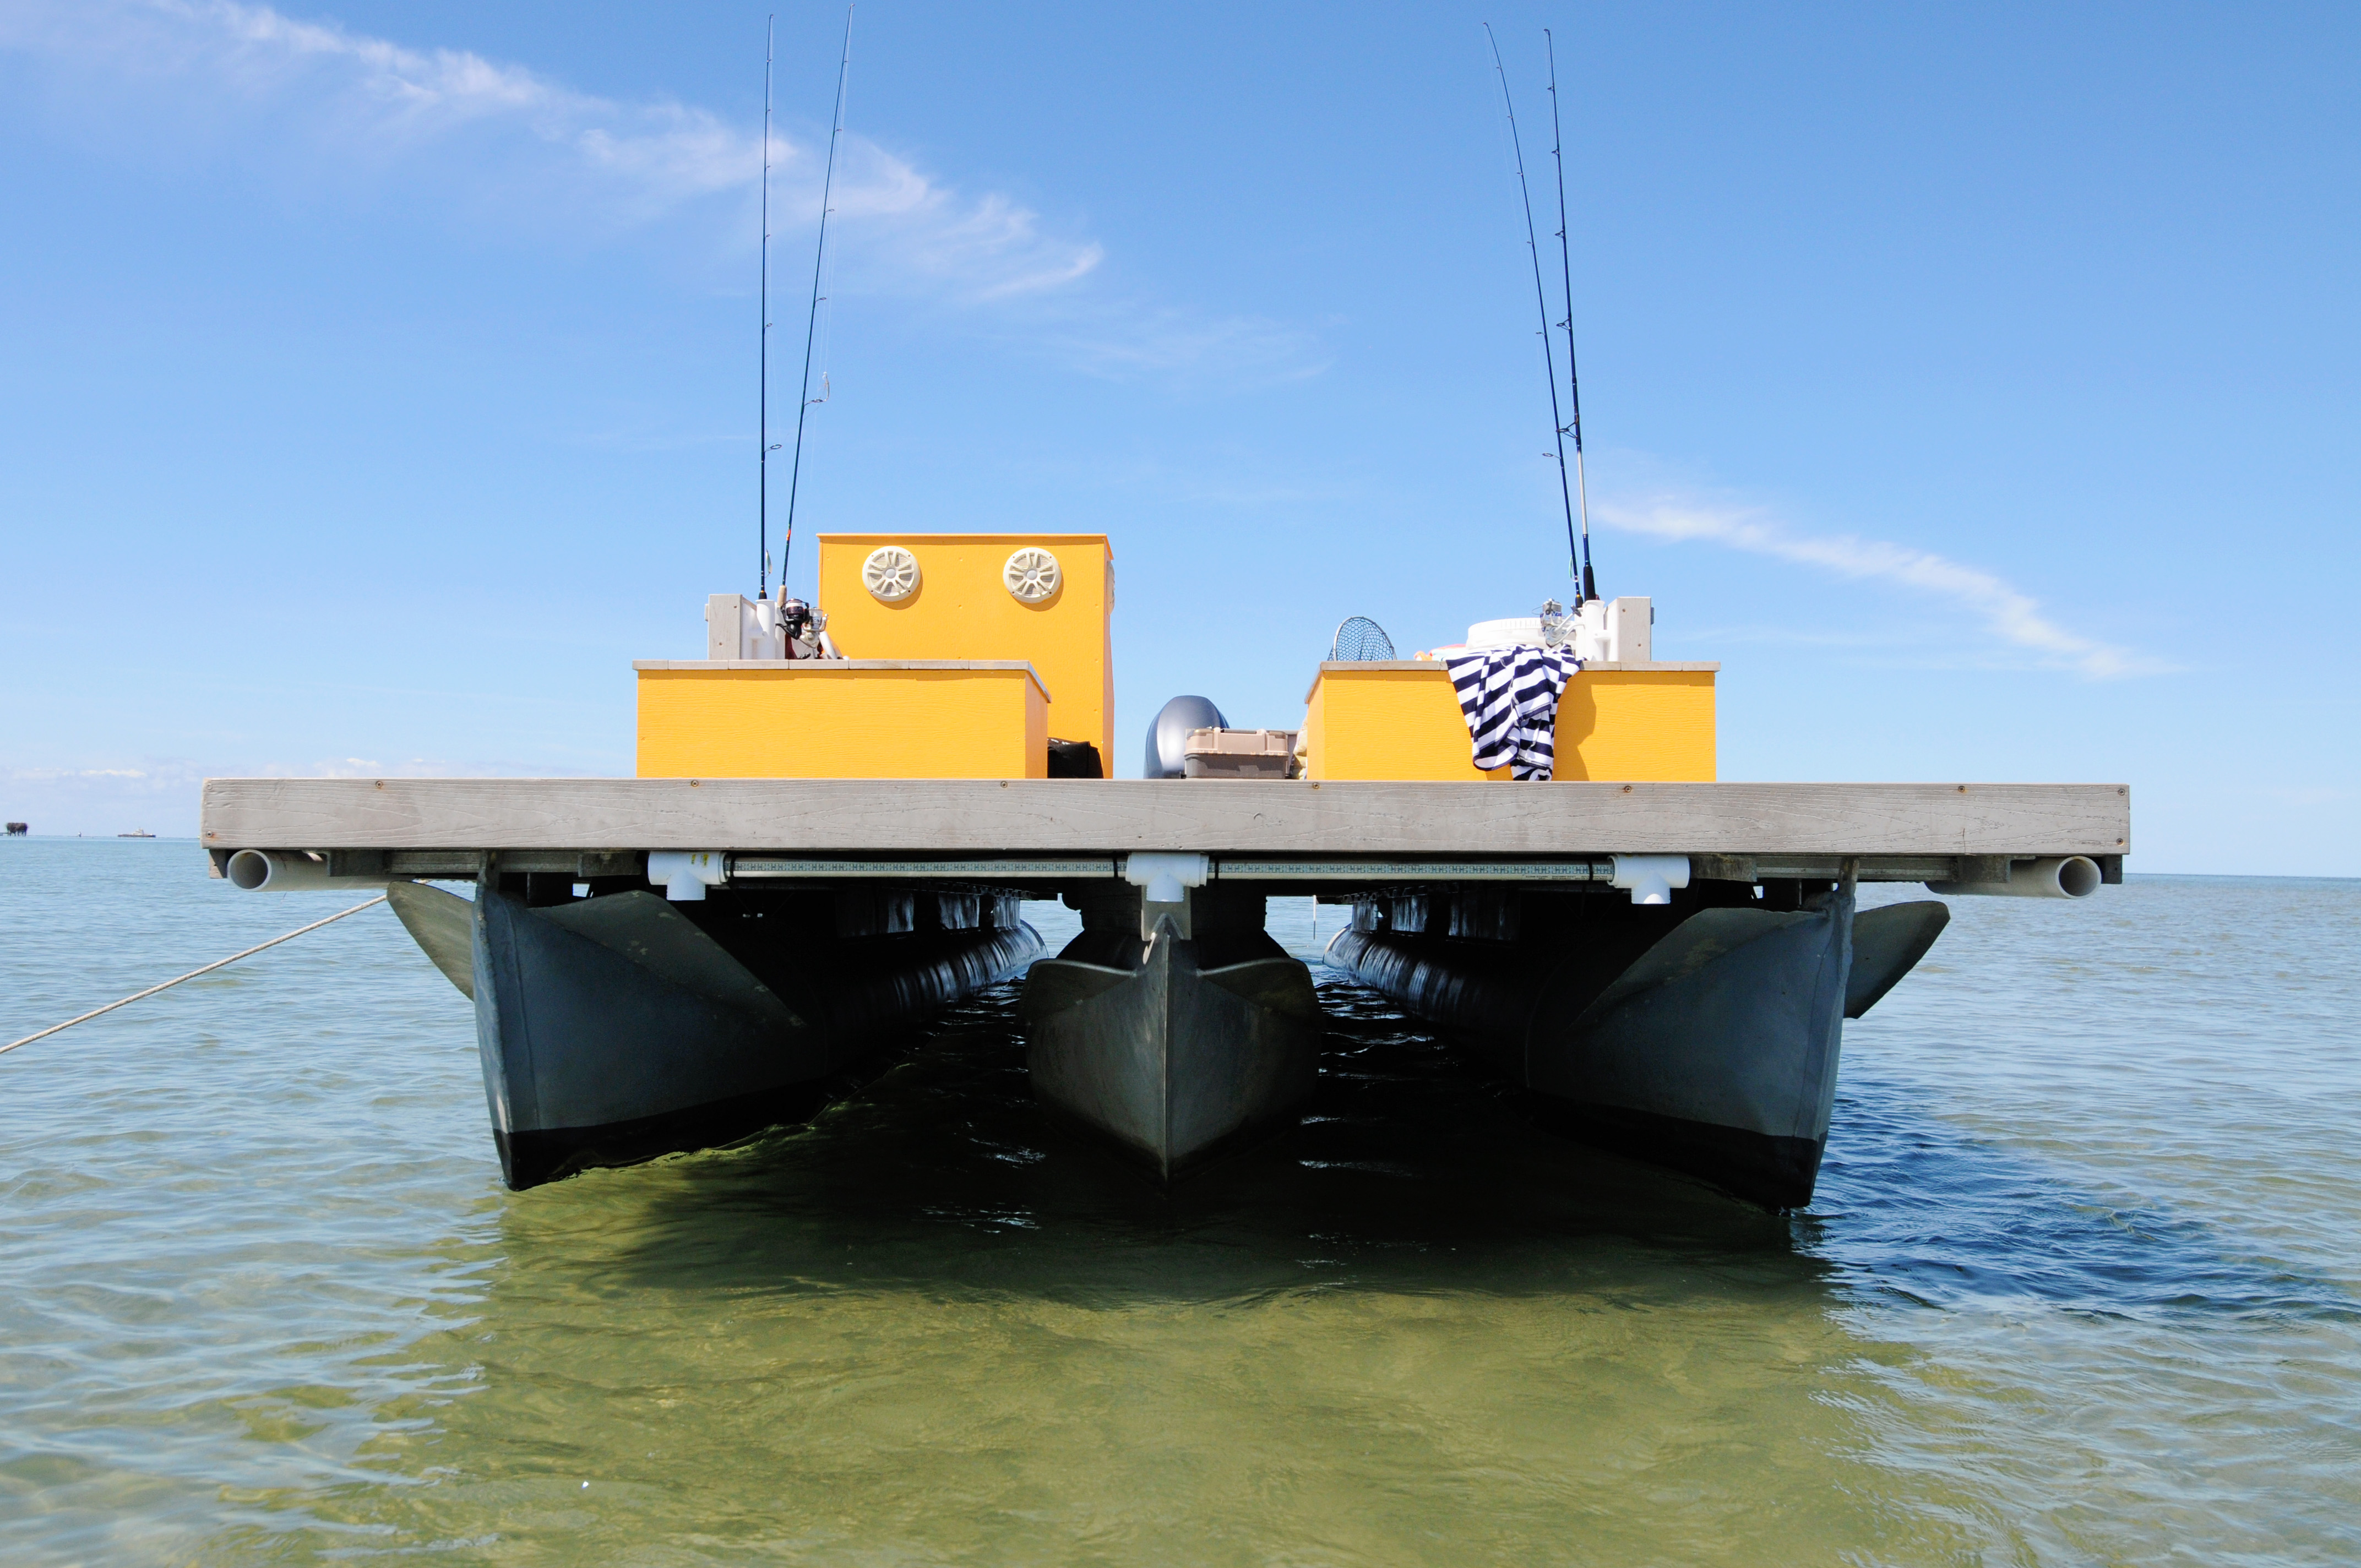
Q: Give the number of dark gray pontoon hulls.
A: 3